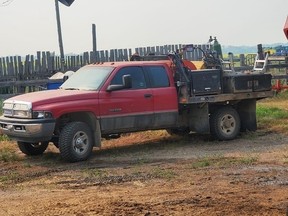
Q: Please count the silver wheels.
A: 2